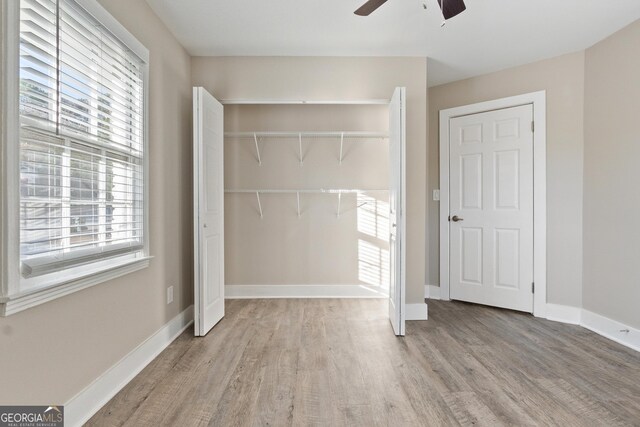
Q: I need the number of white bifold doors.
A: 2